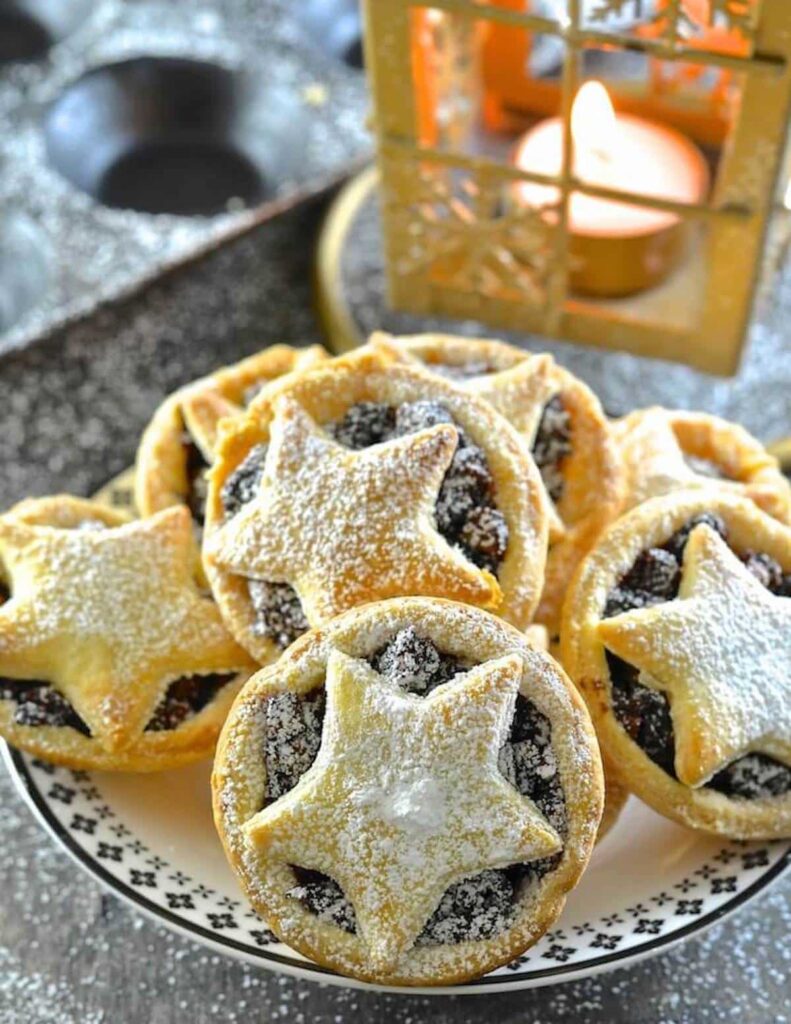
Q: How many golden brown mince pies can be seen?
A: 7